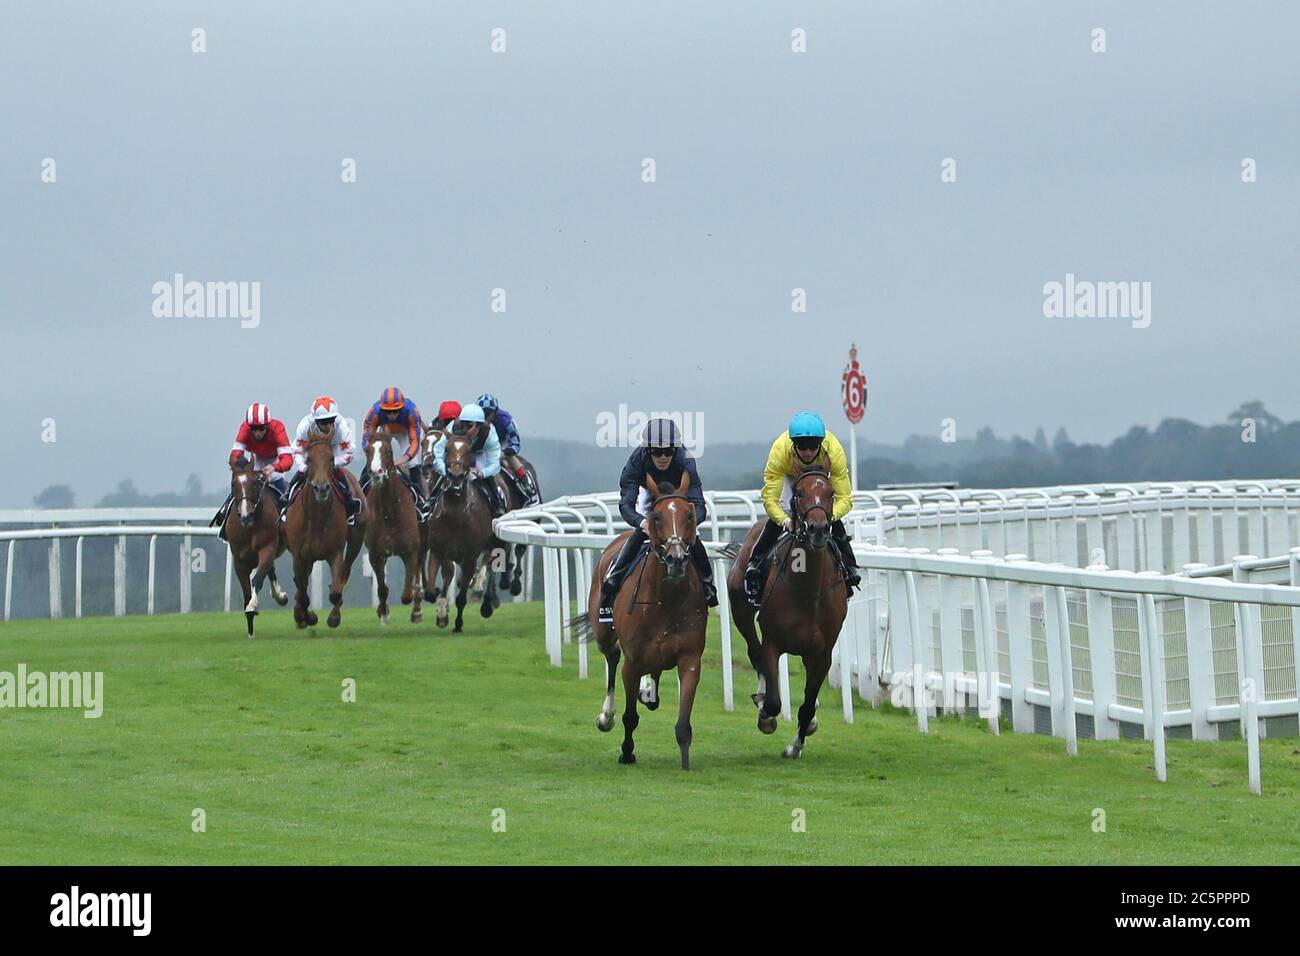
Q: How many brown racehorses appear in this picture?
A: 8